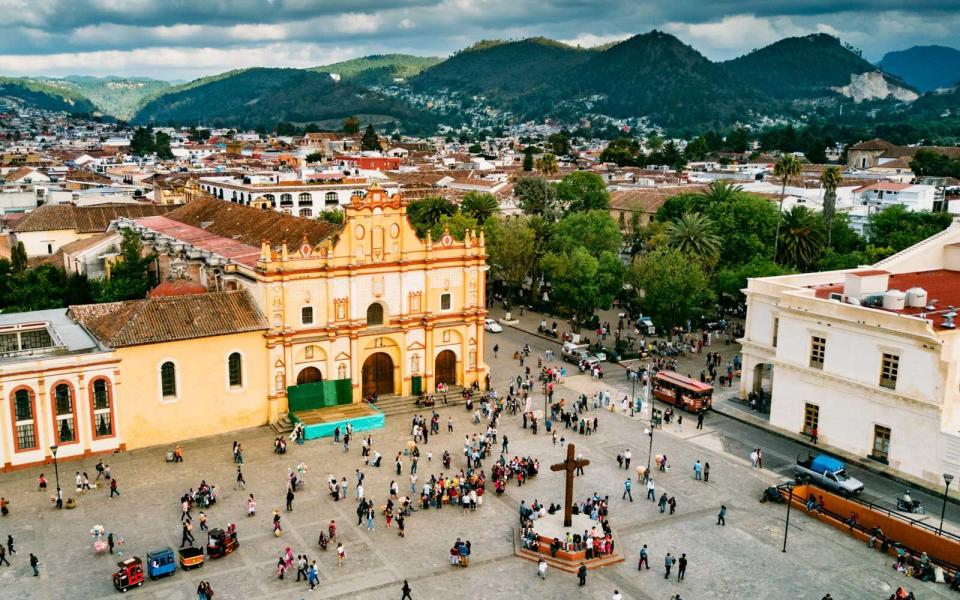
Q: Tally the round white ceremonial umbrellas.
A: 0